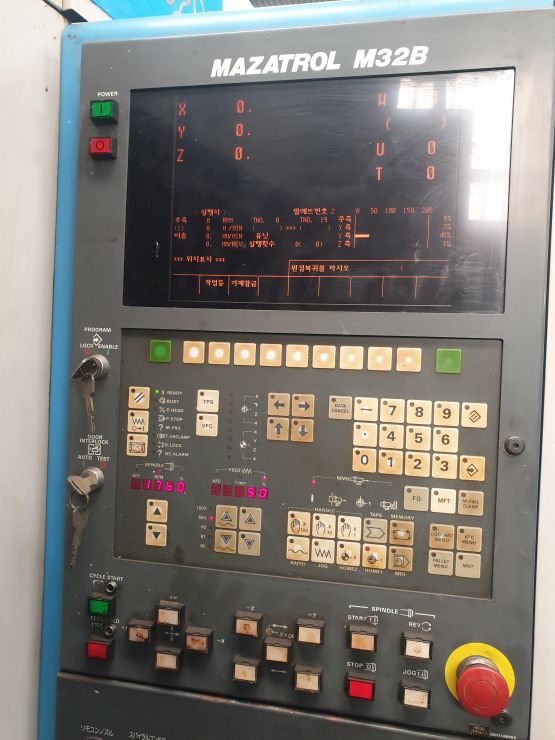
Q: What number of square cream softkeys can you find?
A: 9